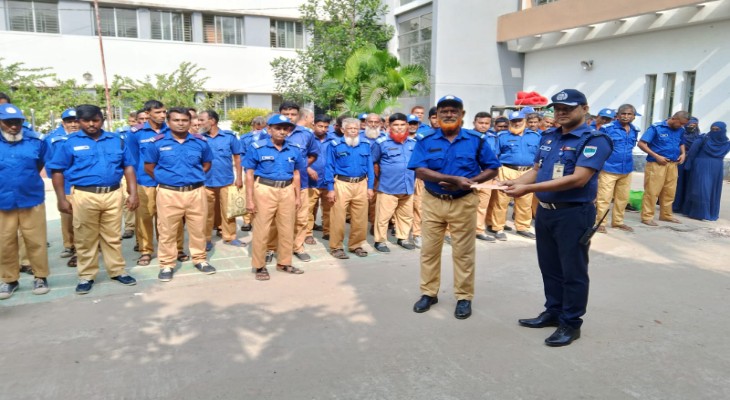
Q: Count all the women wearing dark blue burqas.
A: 2